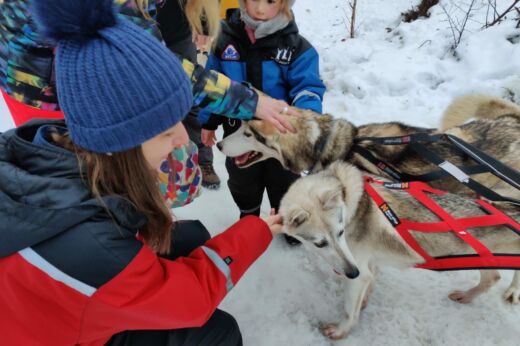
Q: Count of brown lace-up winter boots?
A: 1